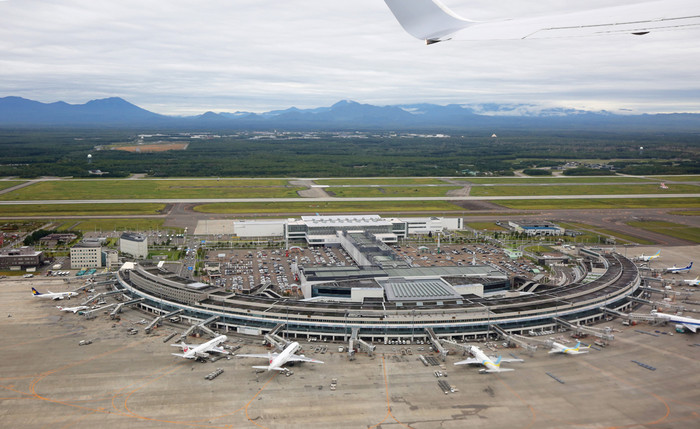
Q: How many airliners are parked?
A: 10